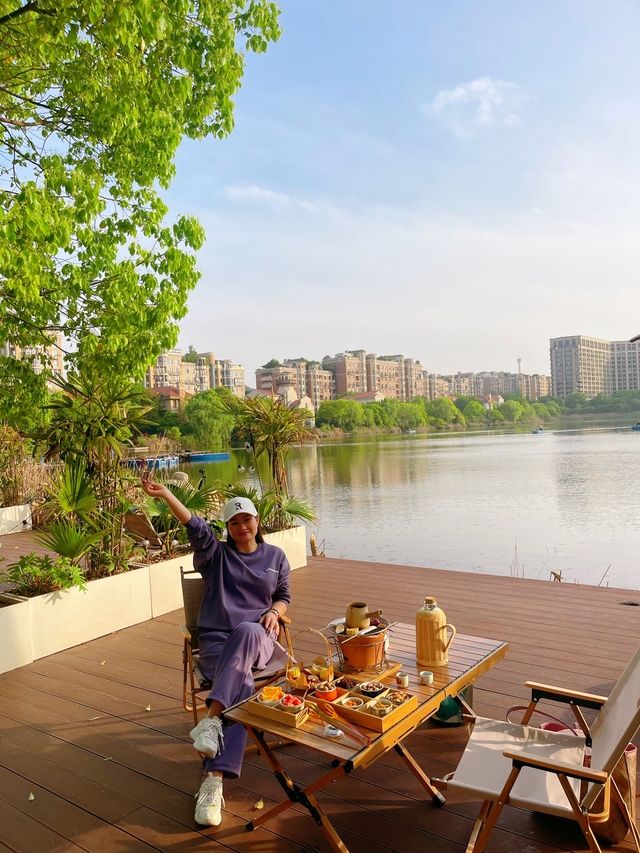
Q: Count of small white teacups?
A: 2